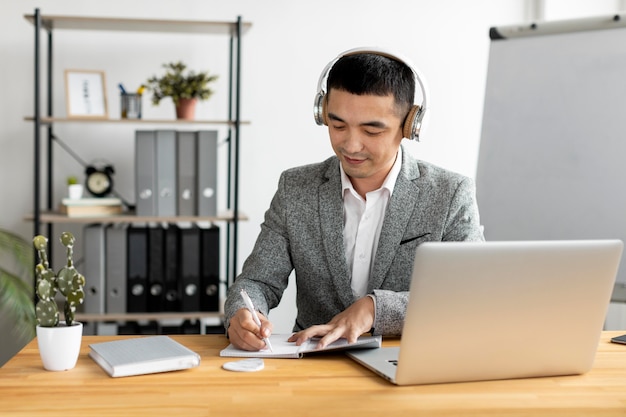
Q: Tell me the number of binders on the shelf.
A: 11